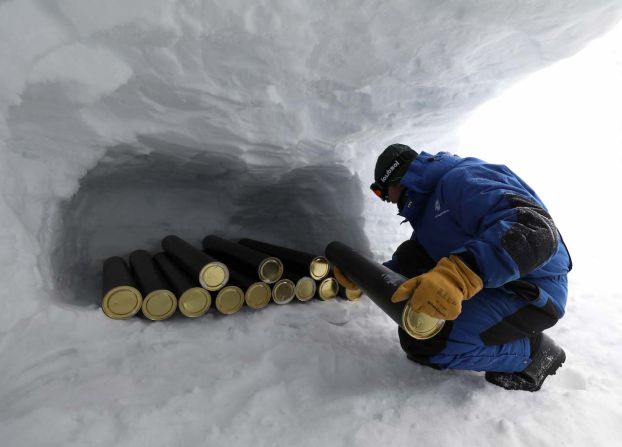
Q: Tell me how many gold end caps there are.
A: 13